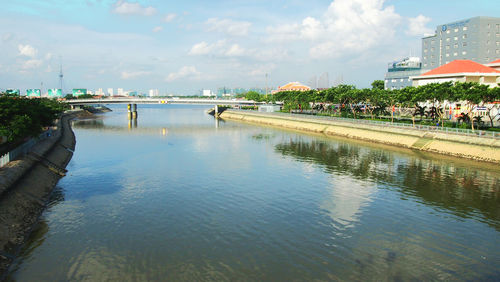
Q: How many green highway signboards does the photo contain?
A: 4